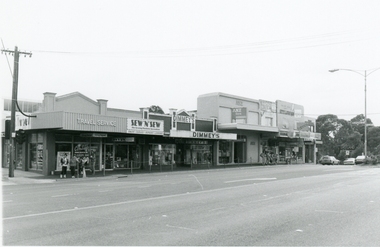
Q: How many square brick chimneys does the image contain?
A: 2